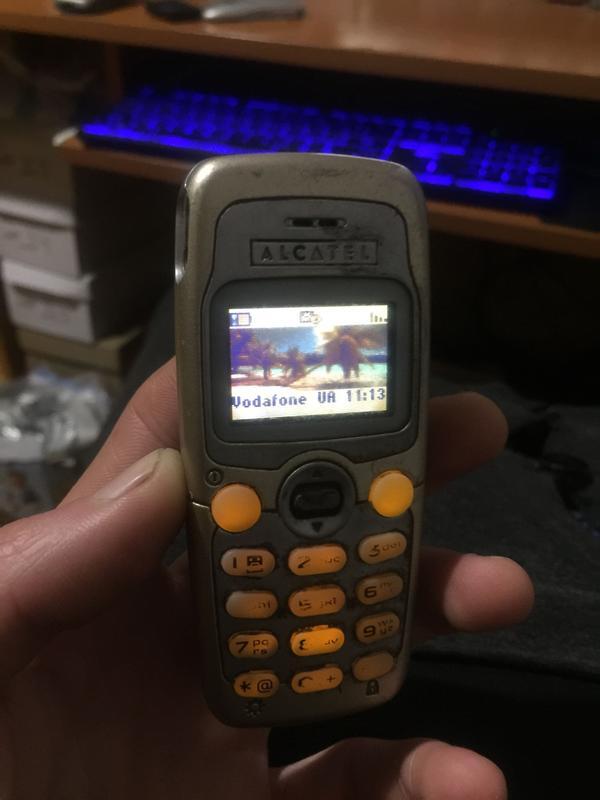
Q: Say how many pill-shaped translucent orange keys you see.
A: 12